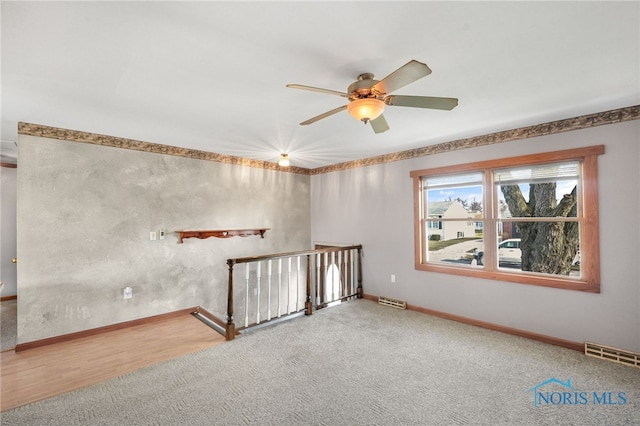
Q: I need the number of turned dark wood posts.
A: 3